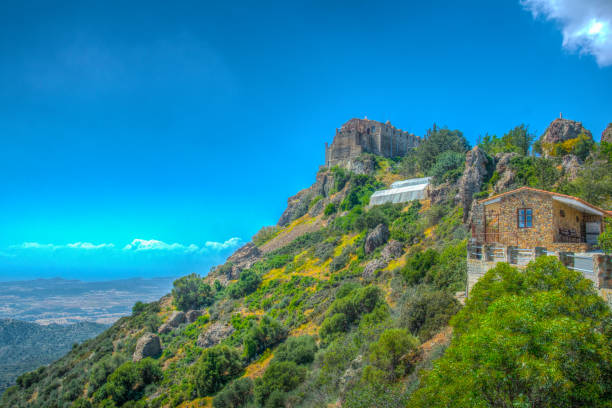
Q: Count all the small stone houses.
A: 1